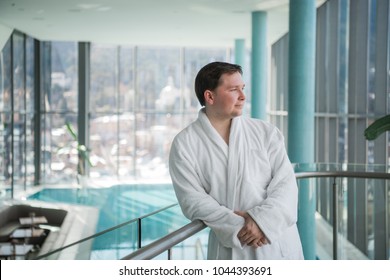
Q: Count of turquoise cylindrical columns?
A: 3